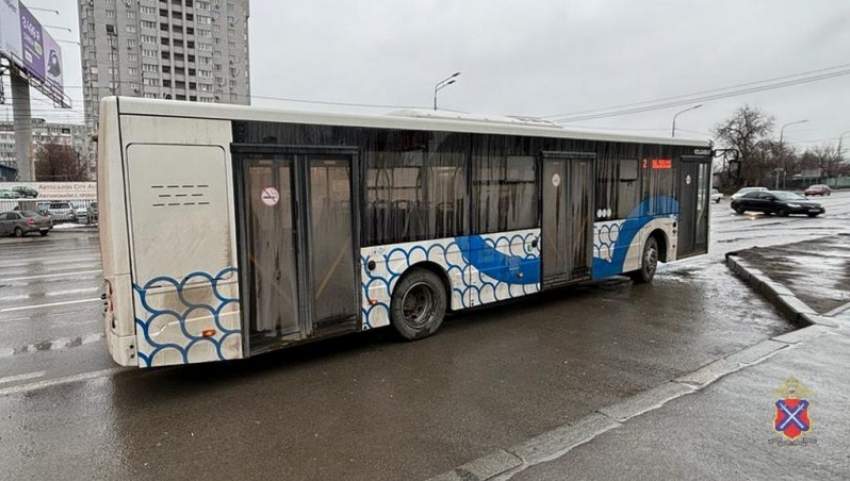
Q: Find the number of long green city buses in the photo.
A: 0